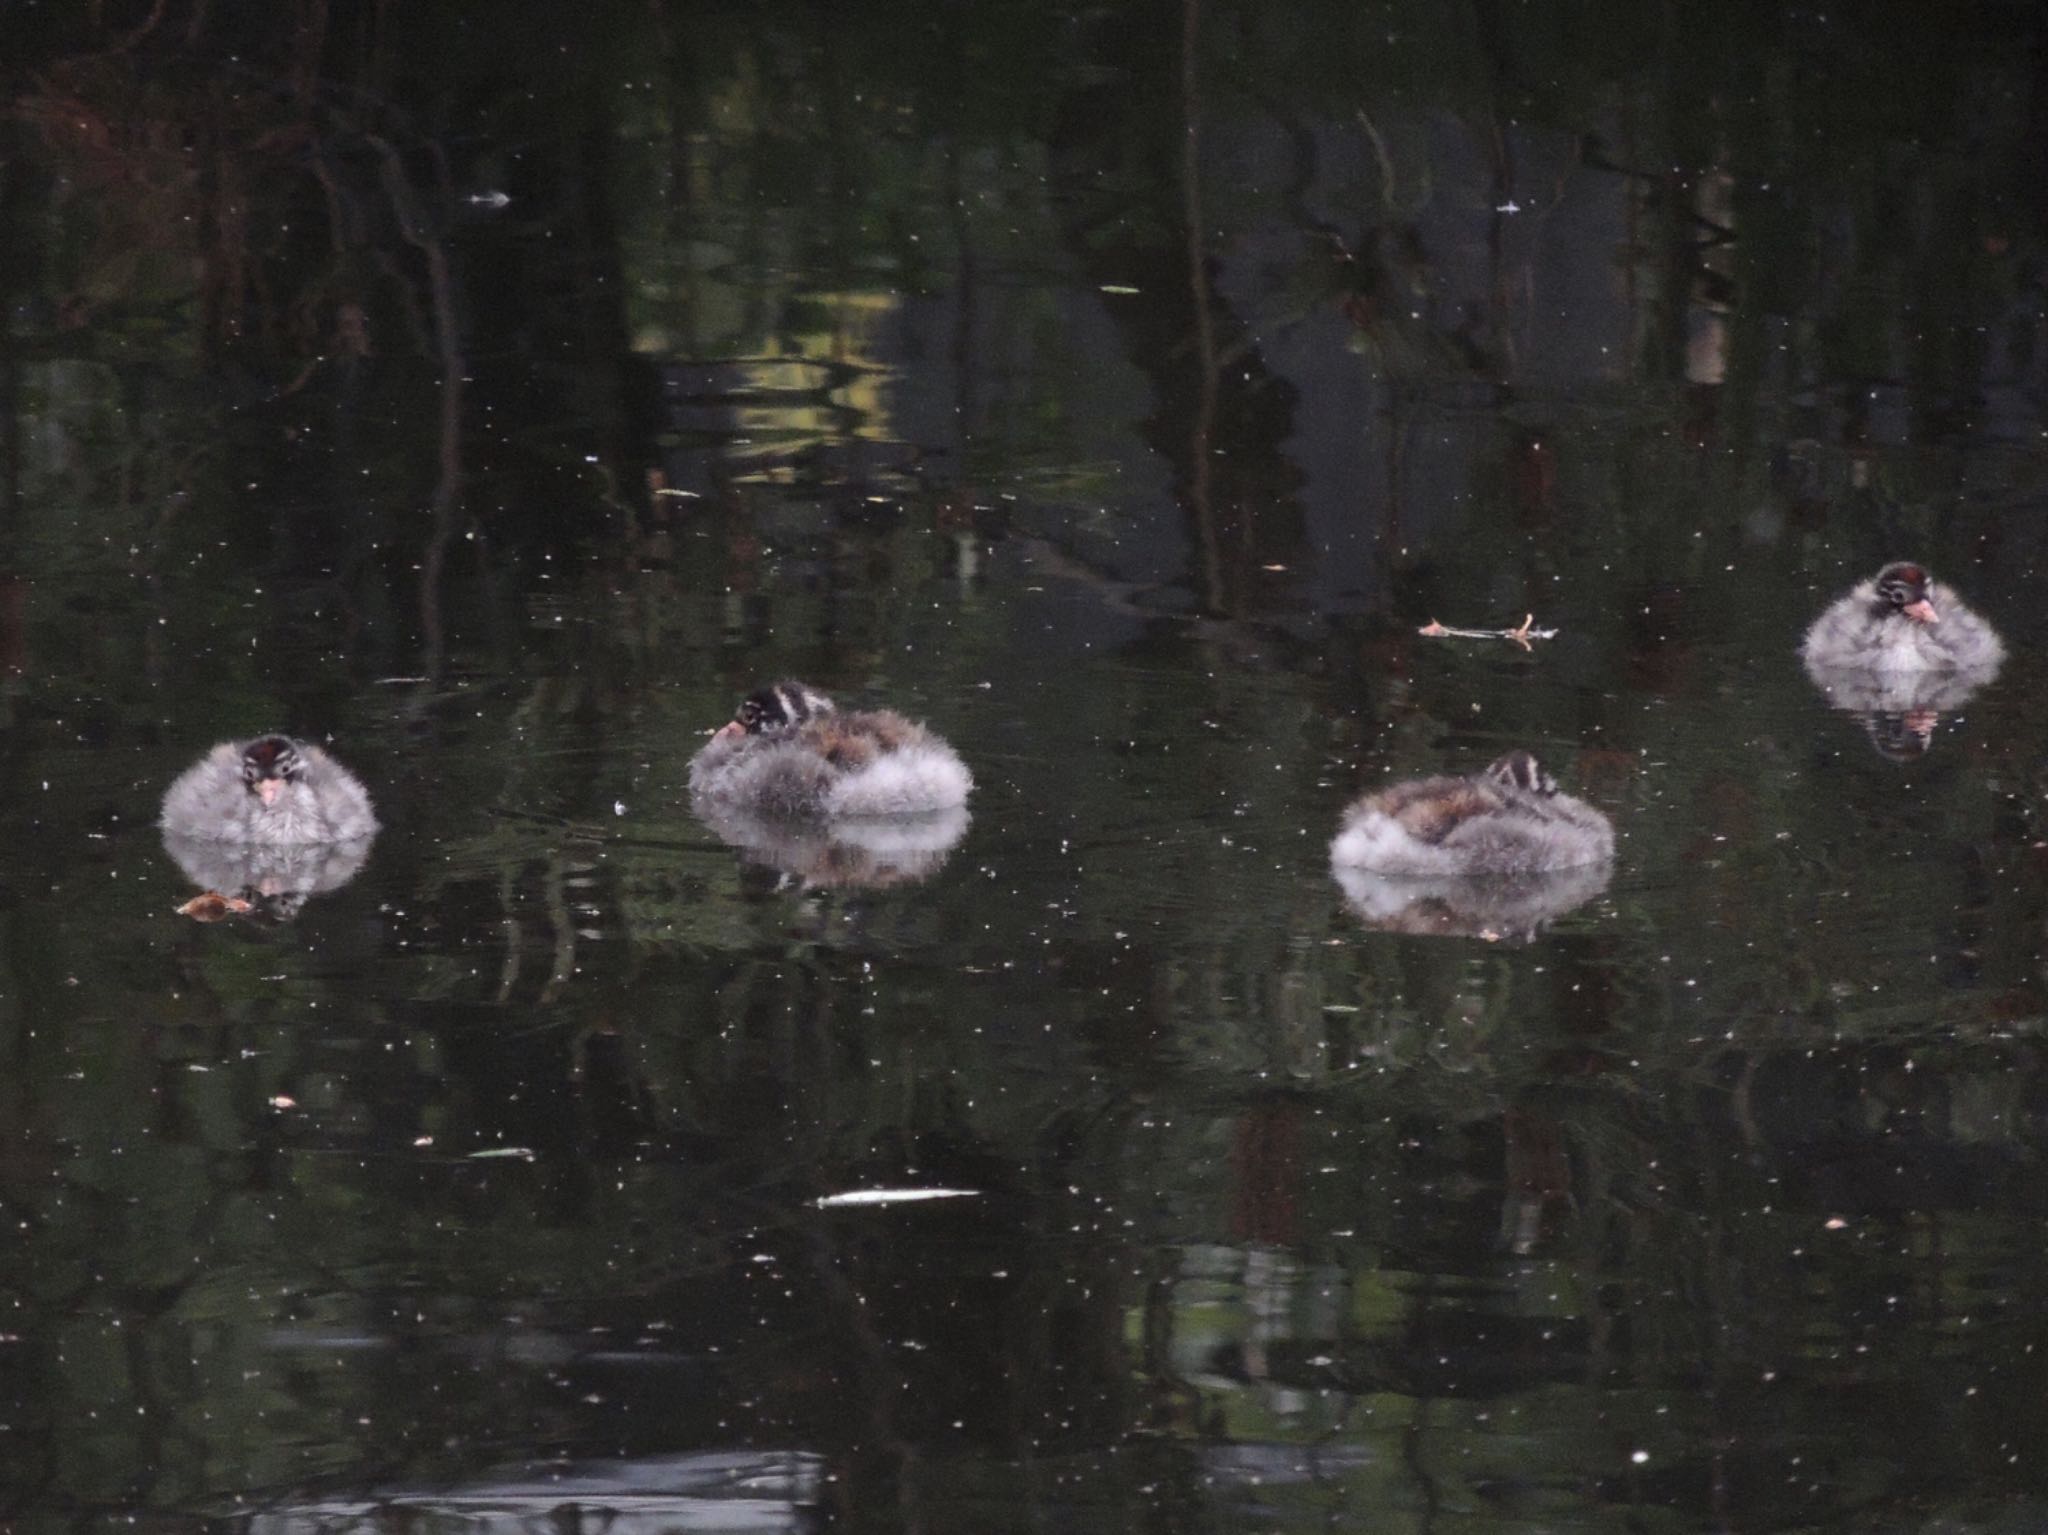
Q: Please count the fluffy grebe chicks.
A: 4